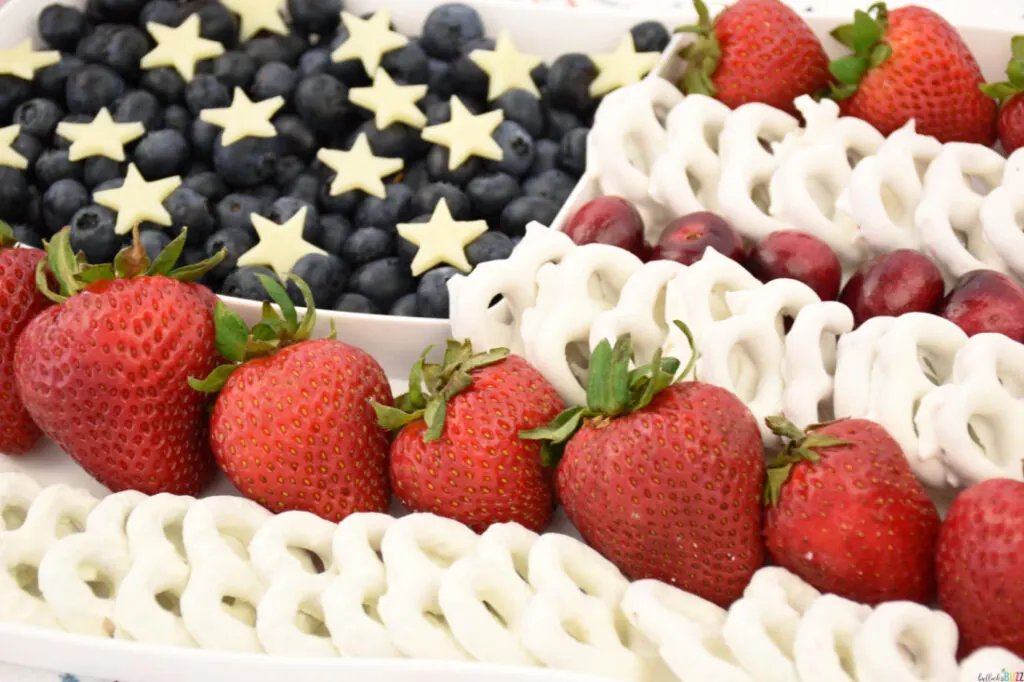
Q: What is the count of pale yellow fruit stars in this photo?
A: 15